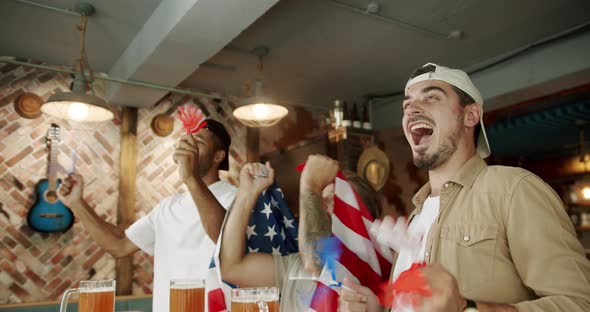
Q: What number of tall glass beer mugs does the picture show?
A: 3